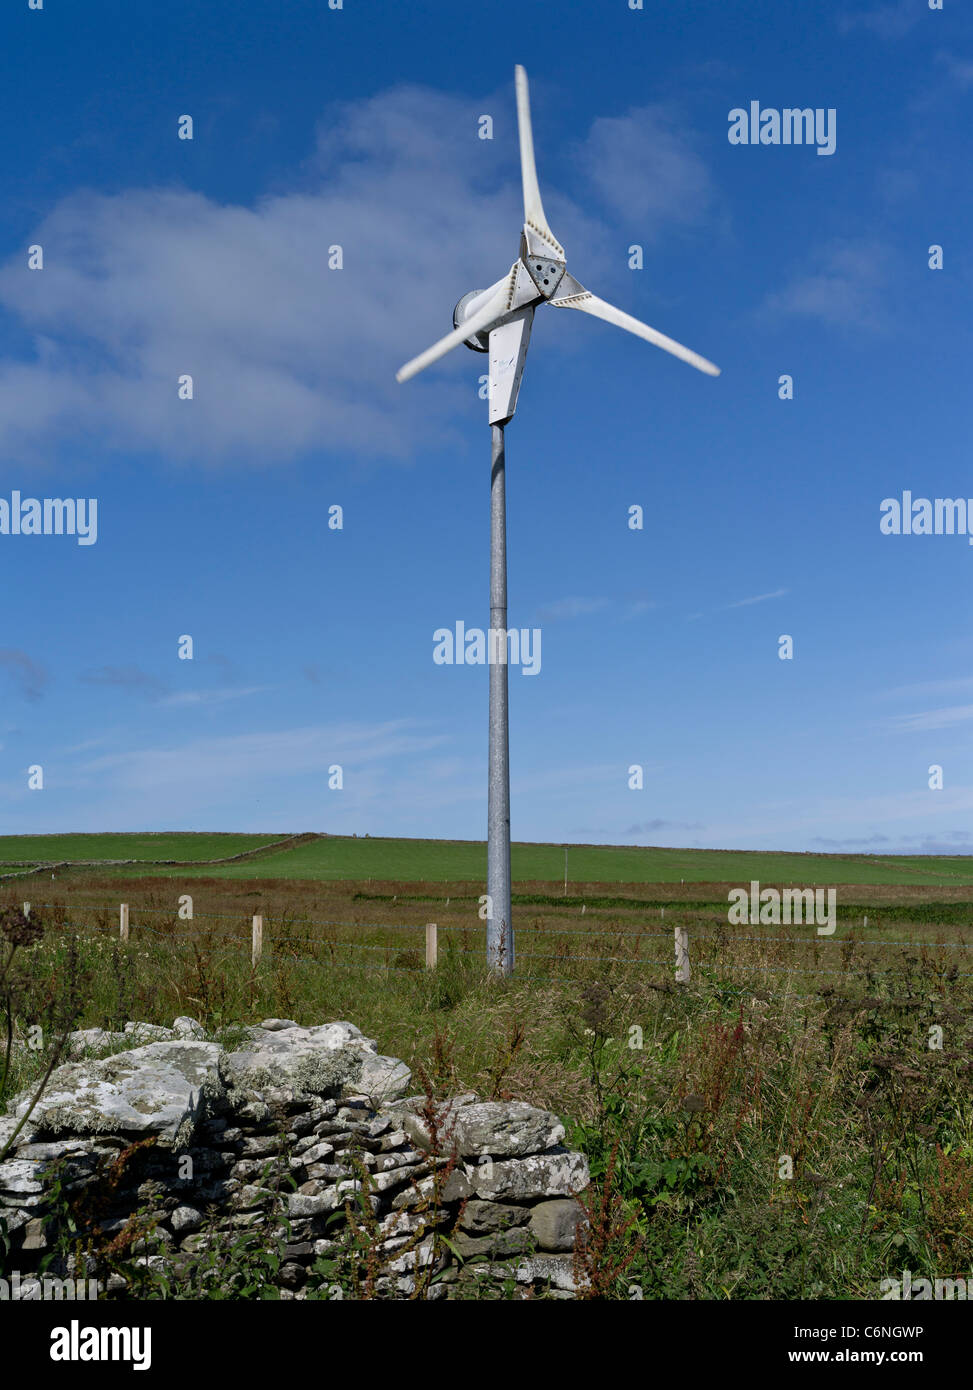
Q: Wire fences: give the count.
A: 1